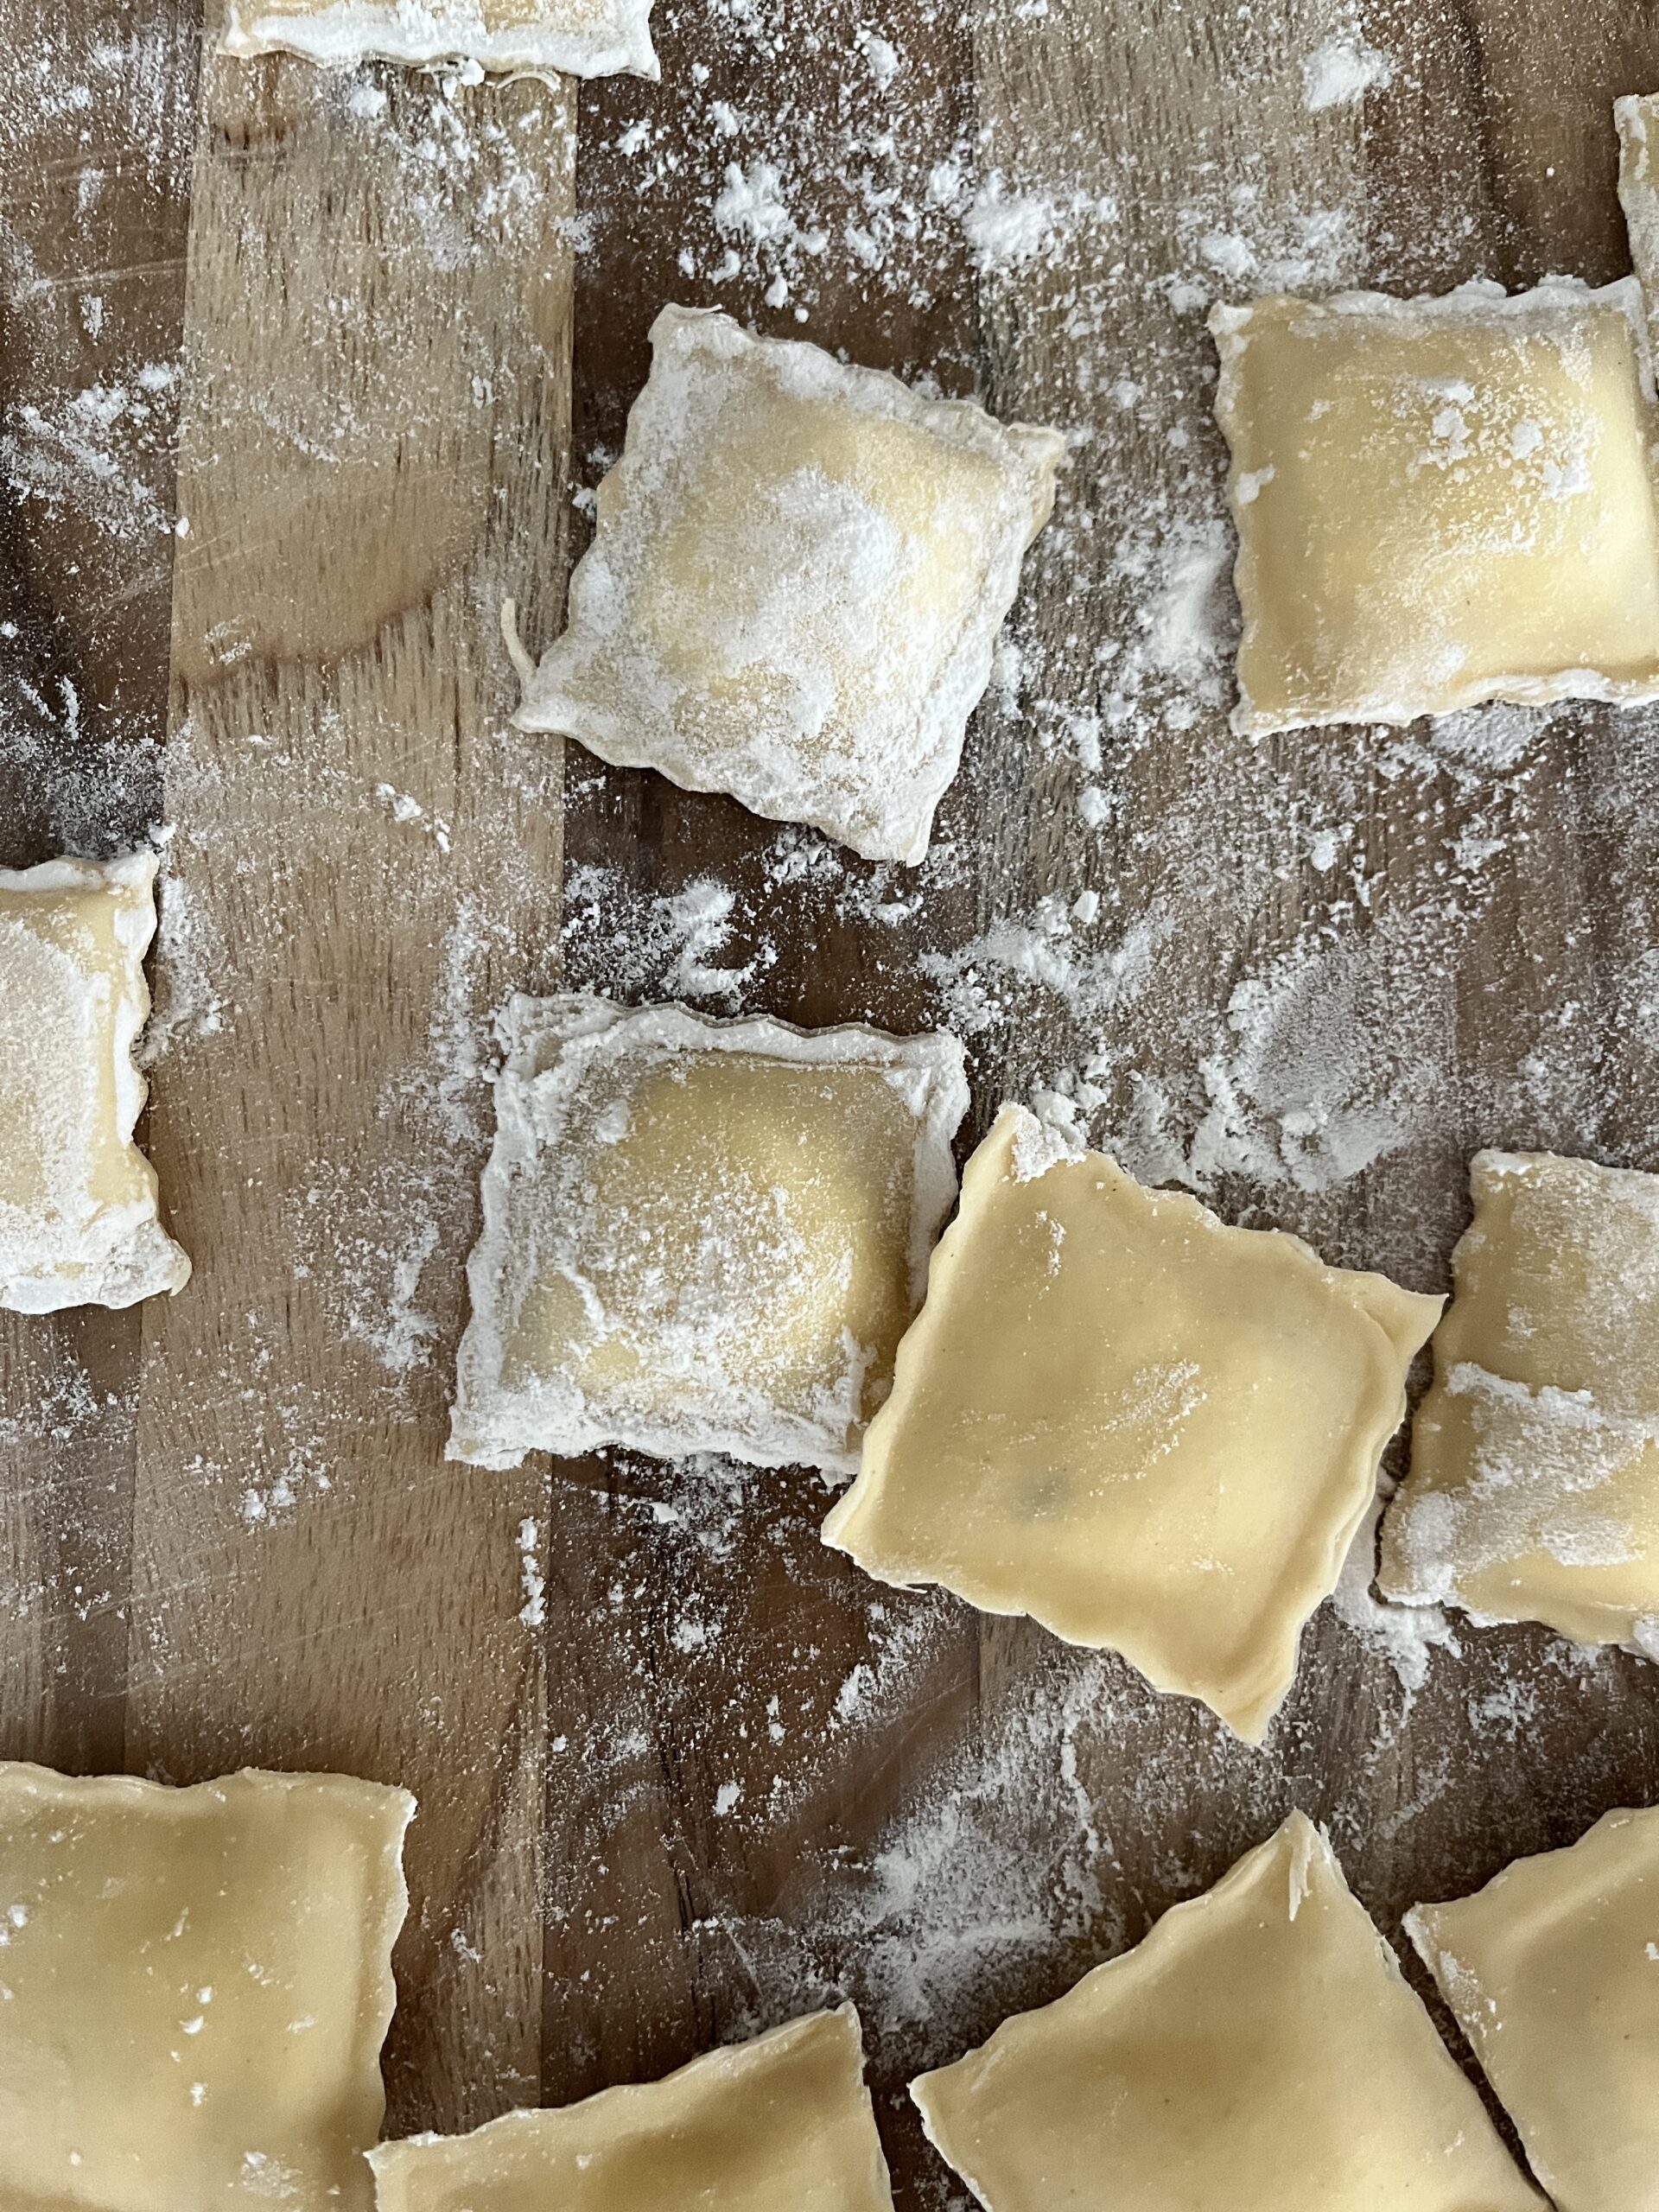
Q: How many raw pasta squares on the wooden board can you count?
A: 12